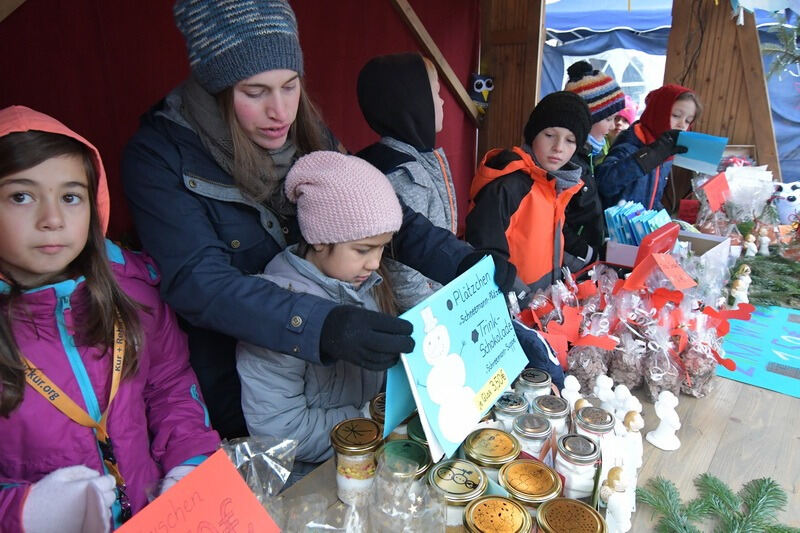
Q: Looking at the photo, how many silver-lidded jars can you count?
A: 6